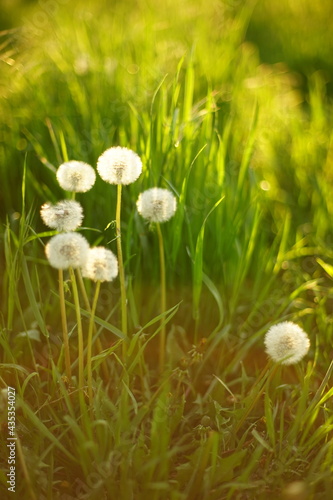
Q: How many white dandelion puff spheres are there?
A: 7